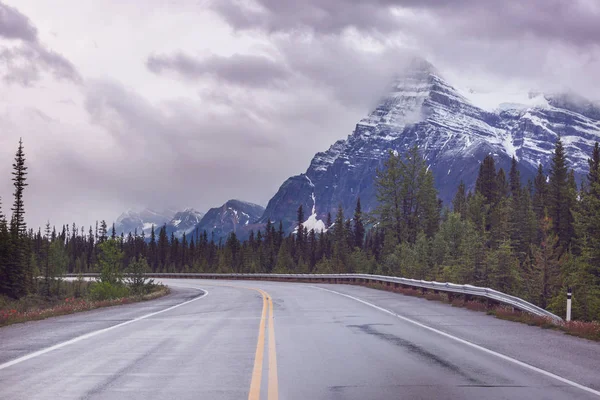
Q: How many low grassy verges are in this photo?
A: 2